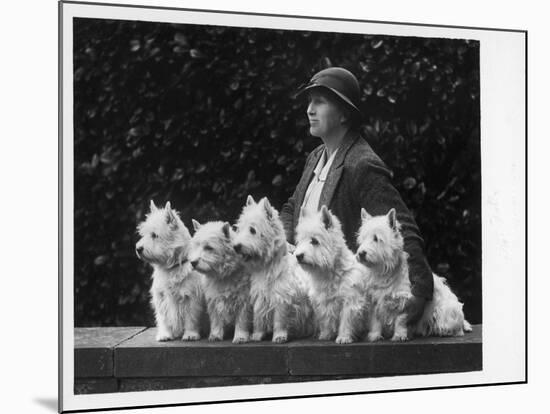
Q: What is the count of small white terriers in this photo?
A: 5